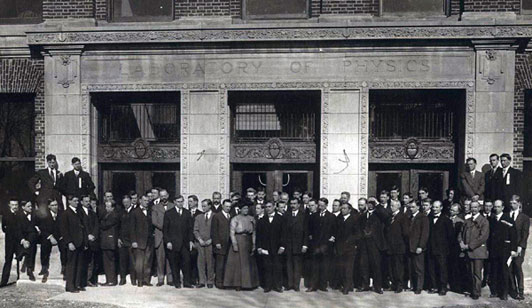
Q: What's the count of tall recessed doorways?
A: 3